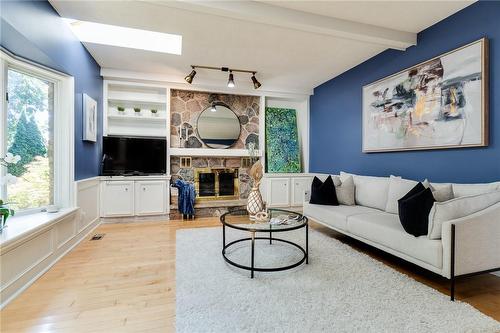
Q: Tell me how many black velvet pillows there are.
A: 2